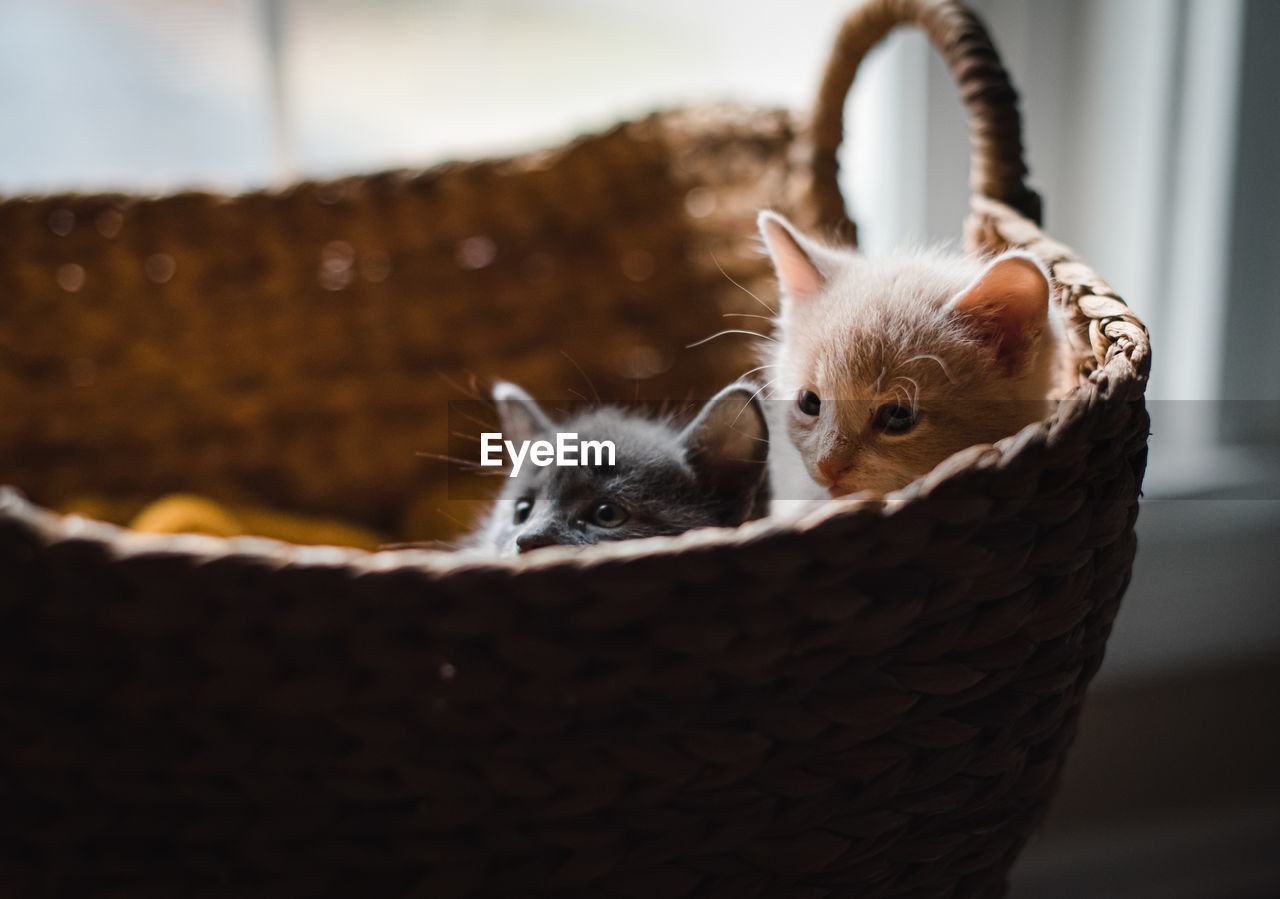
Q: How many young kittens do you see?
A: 2